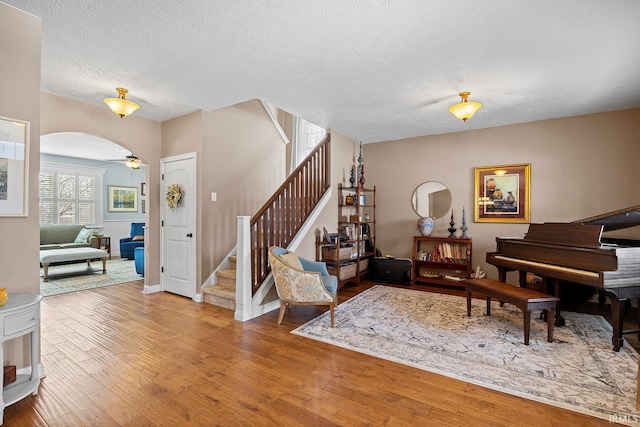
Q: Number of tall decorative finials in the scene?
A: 5